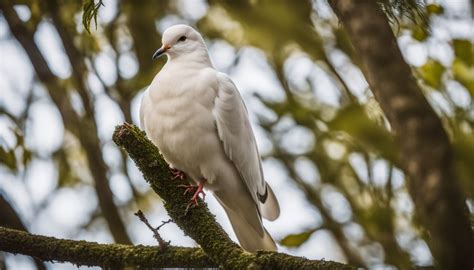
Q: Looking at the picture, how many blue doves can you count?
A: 0